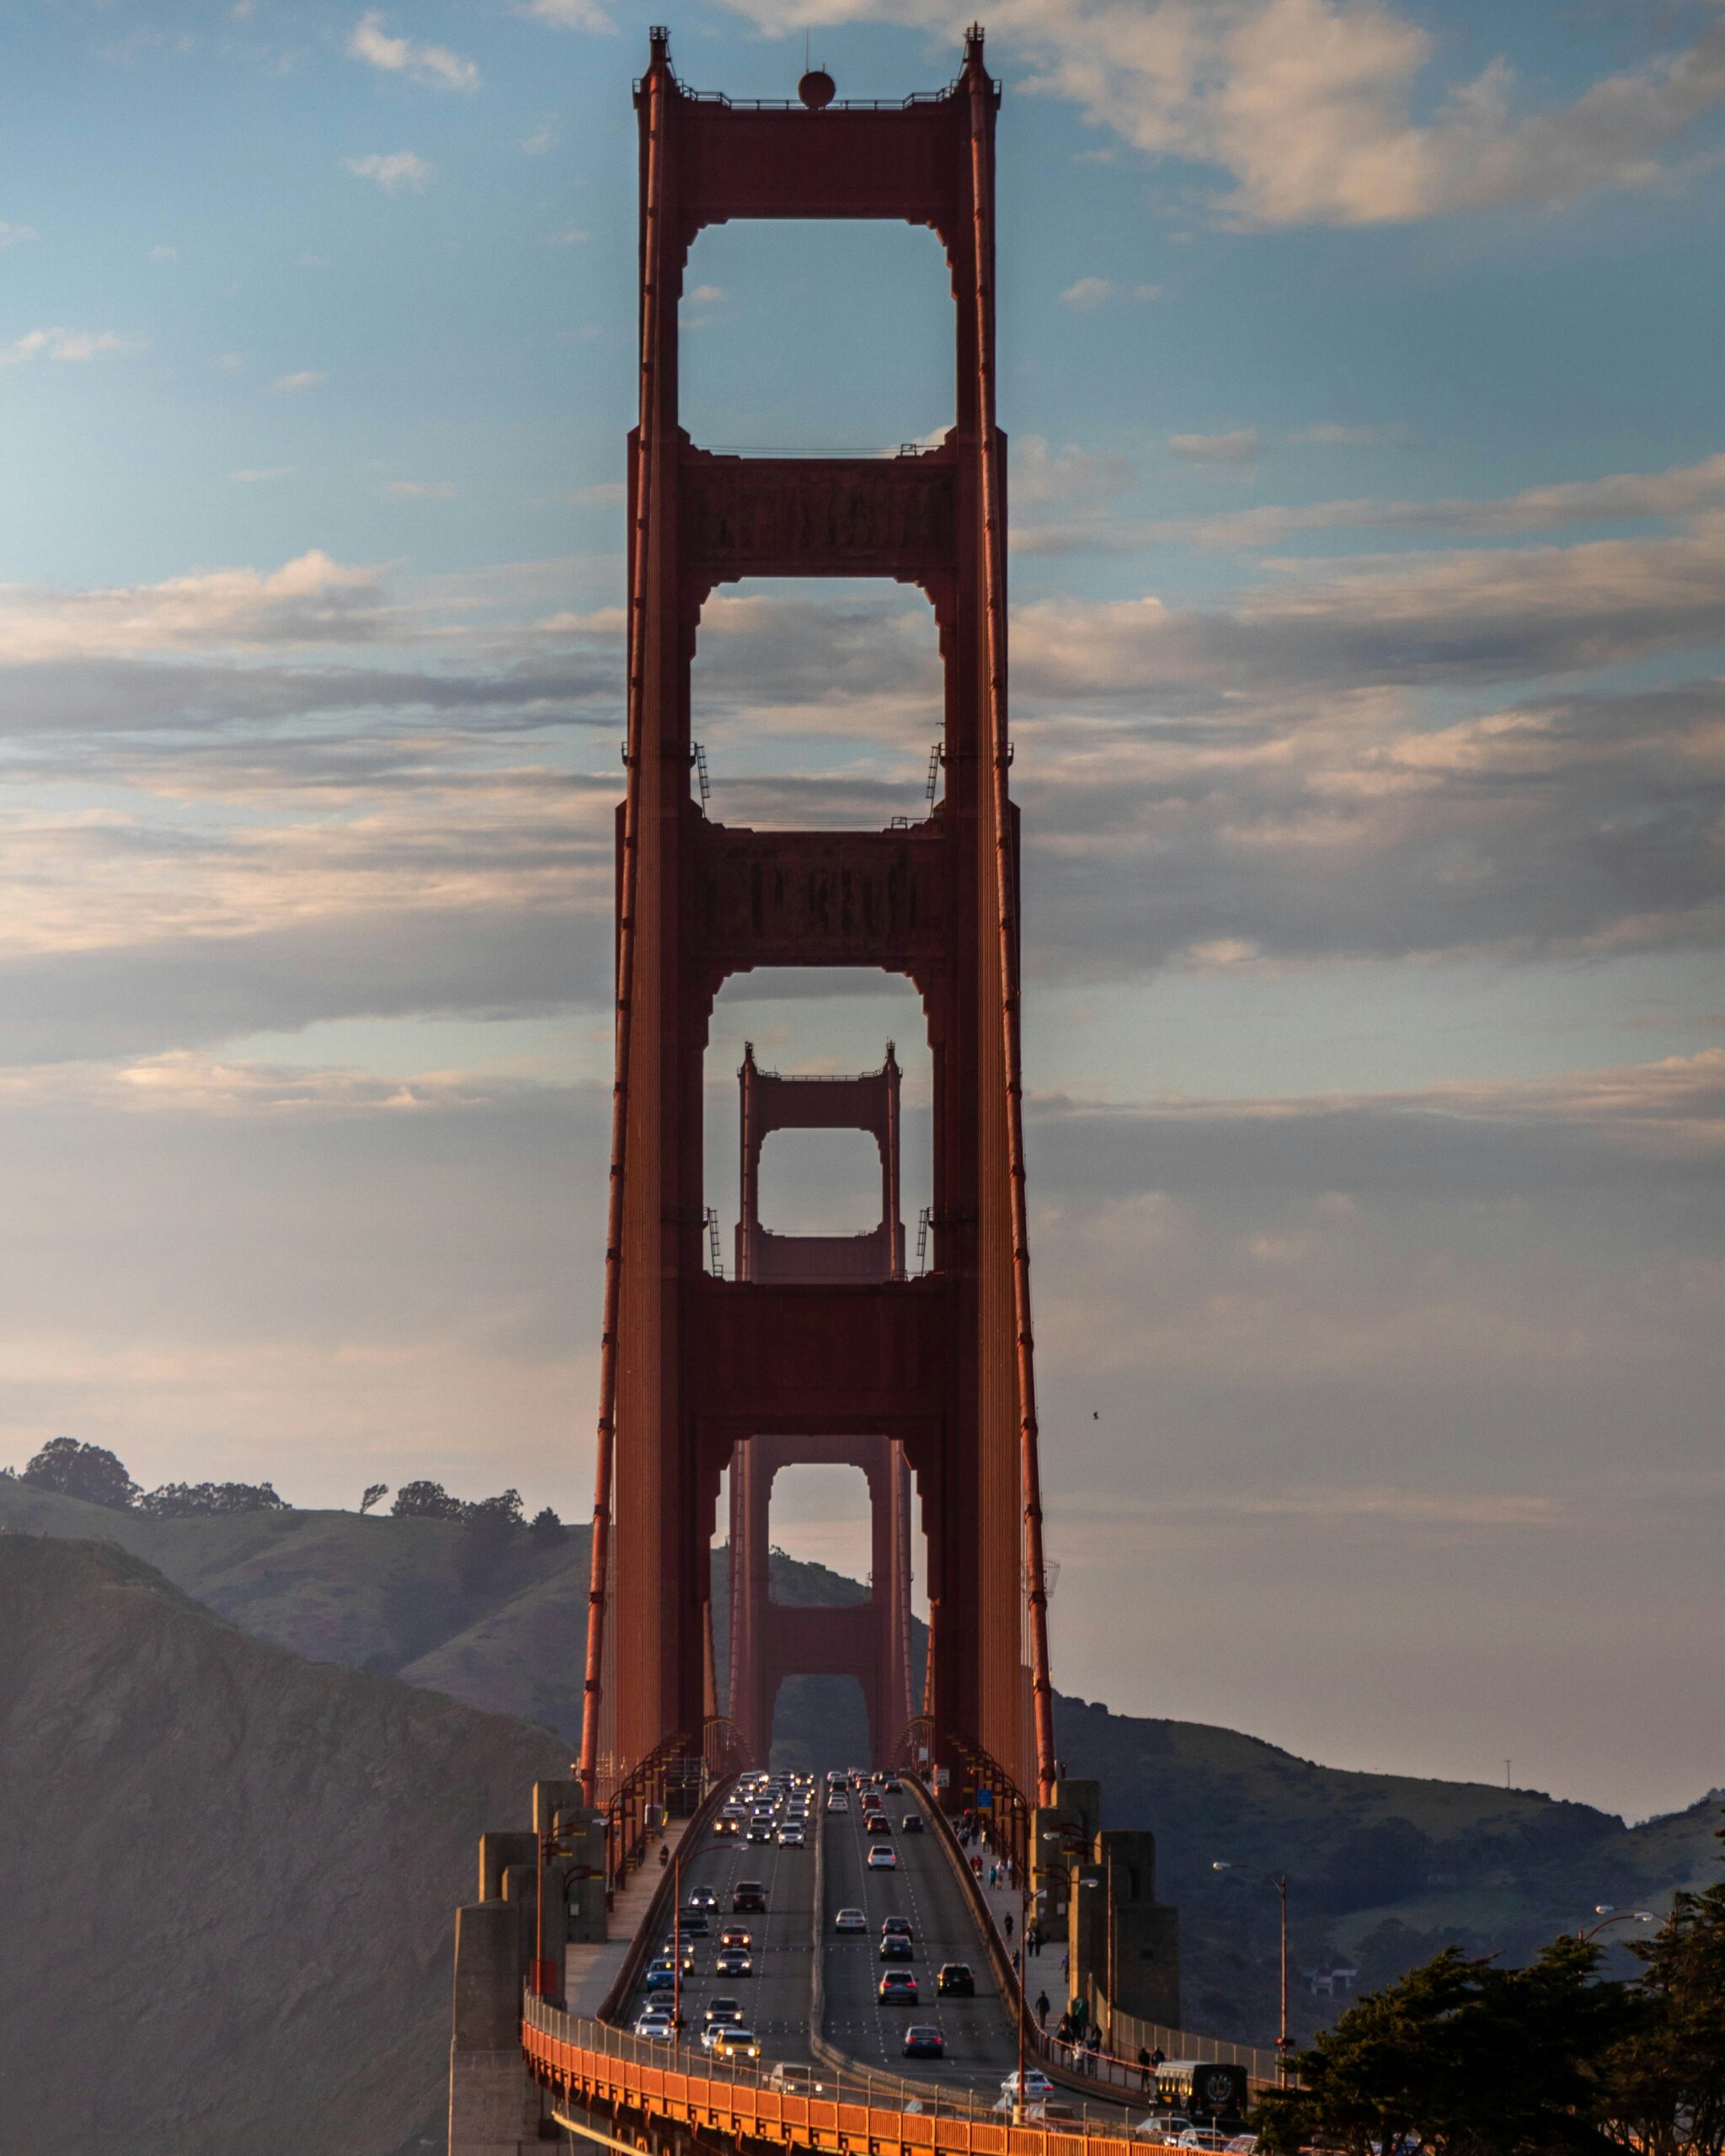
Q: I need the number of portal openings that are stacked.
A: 4